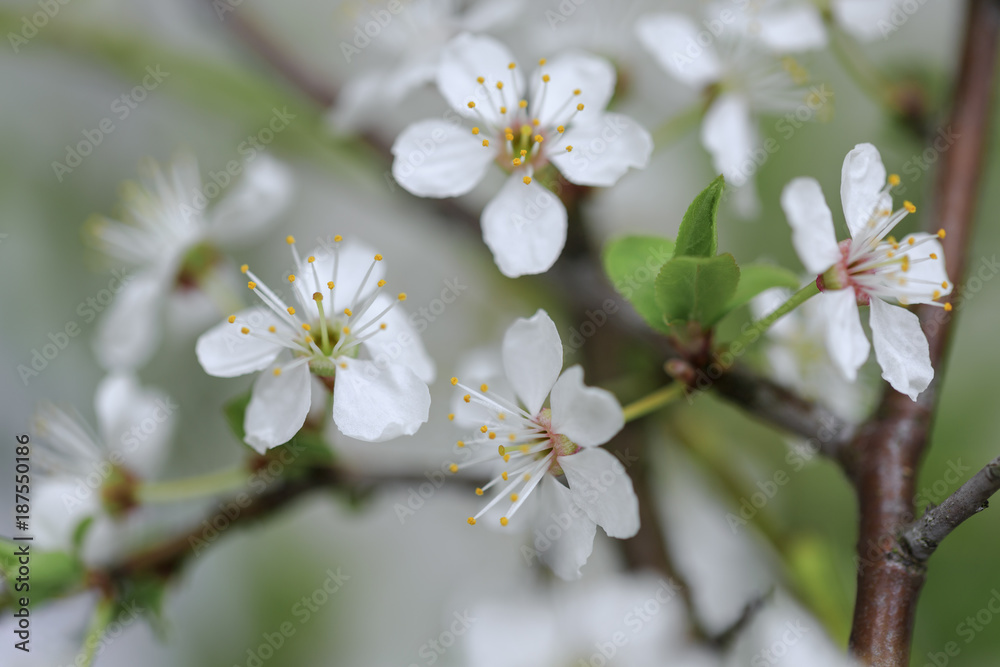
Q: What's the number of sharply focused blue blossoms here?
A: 0